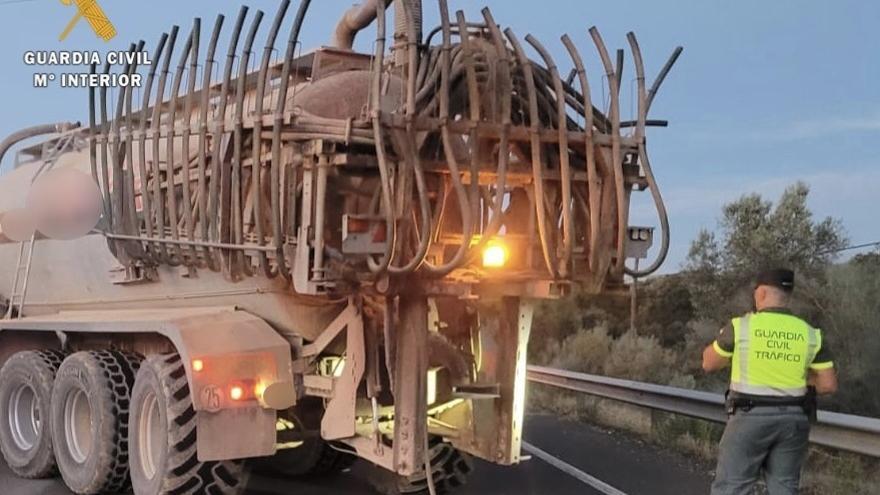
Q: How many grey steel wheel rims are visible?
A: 3